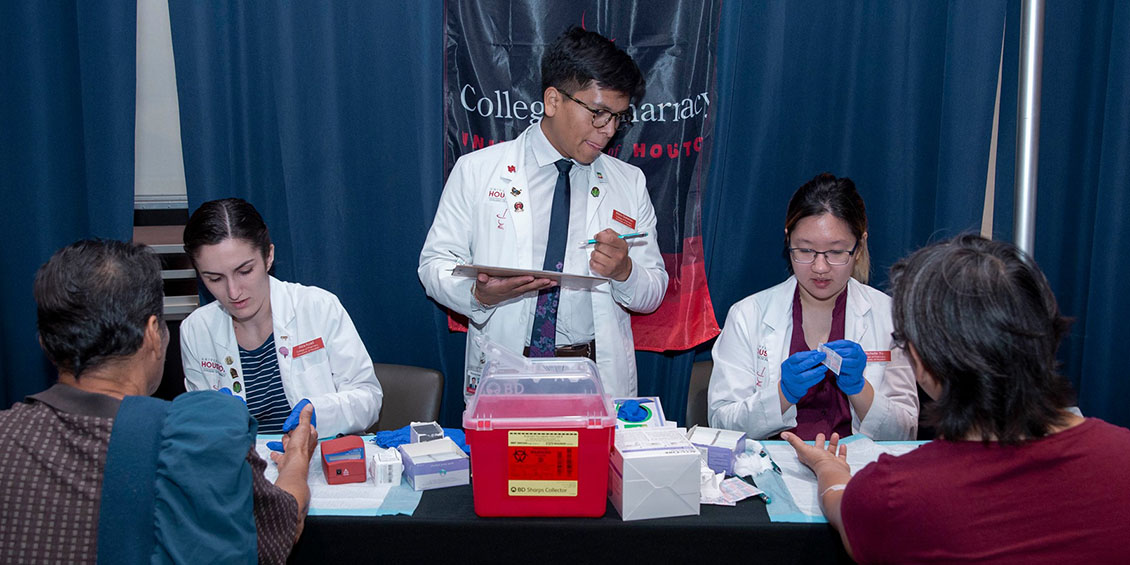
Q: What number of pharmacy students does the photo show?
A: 3